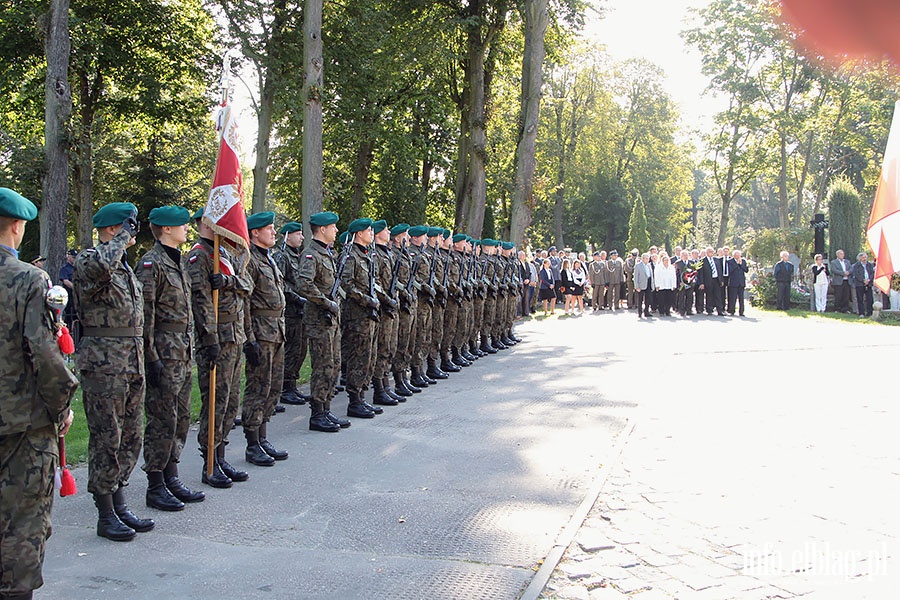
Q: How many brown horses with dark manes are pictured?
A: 0